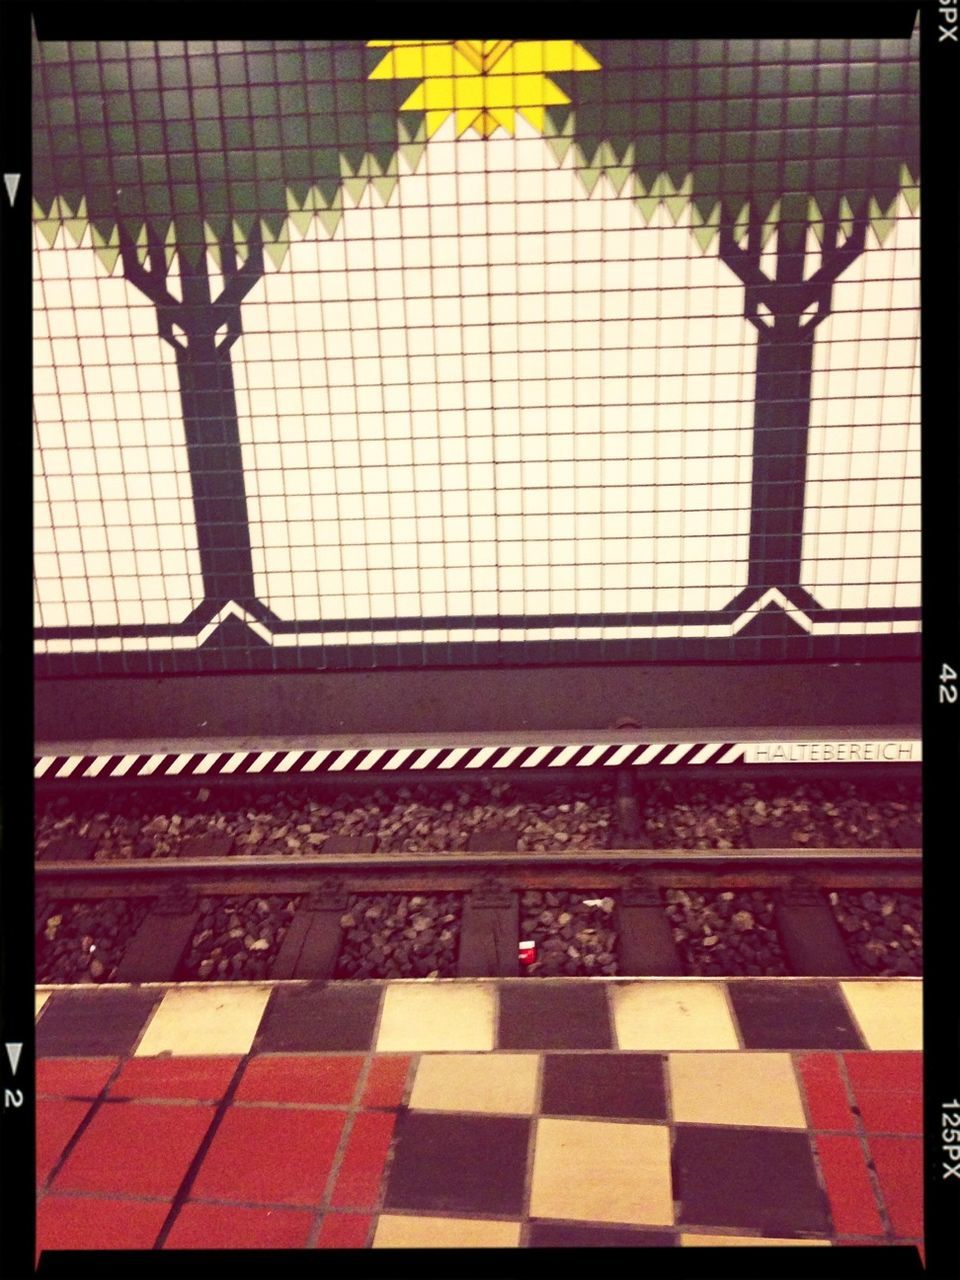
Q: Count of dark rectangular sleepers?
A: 5